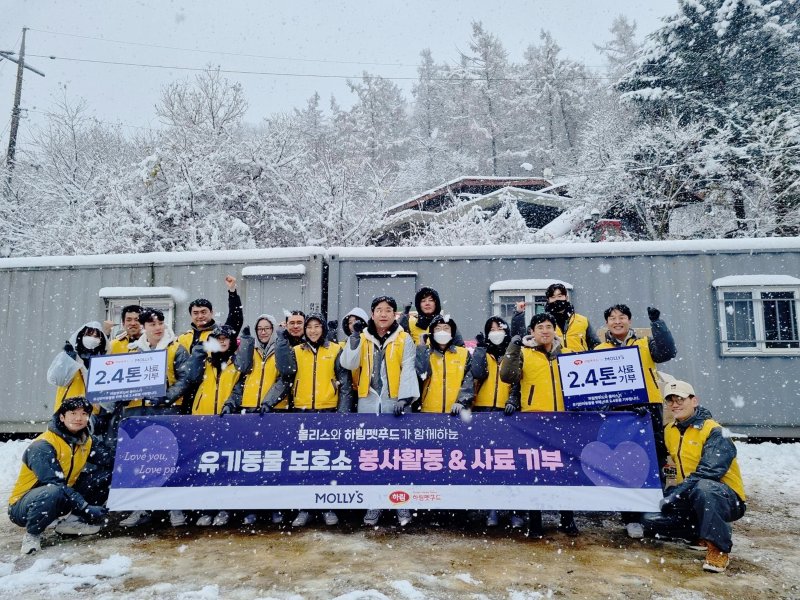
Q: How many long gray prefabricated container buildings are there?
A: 2